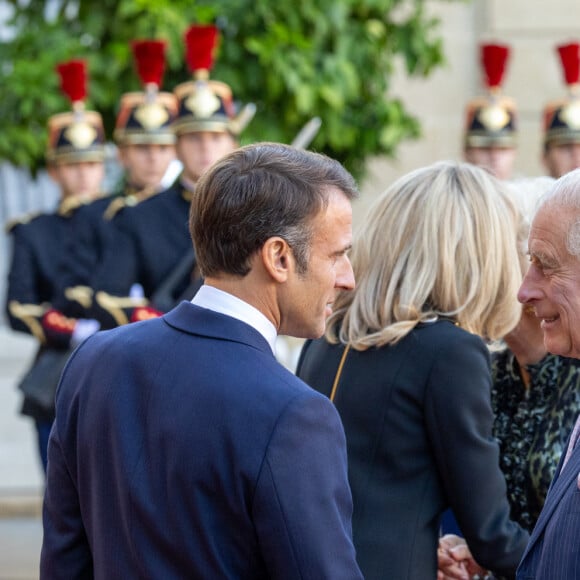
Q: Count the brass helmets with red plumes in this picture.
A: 5